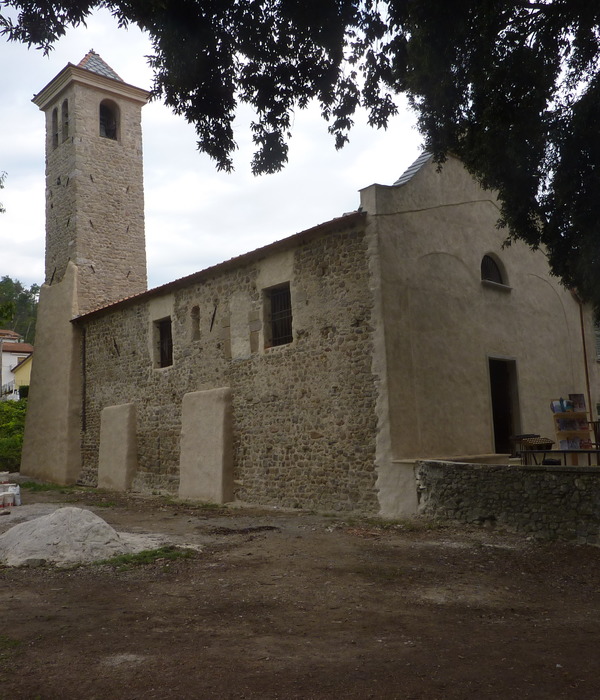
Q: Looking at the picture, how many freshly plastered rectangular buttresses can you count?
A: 2